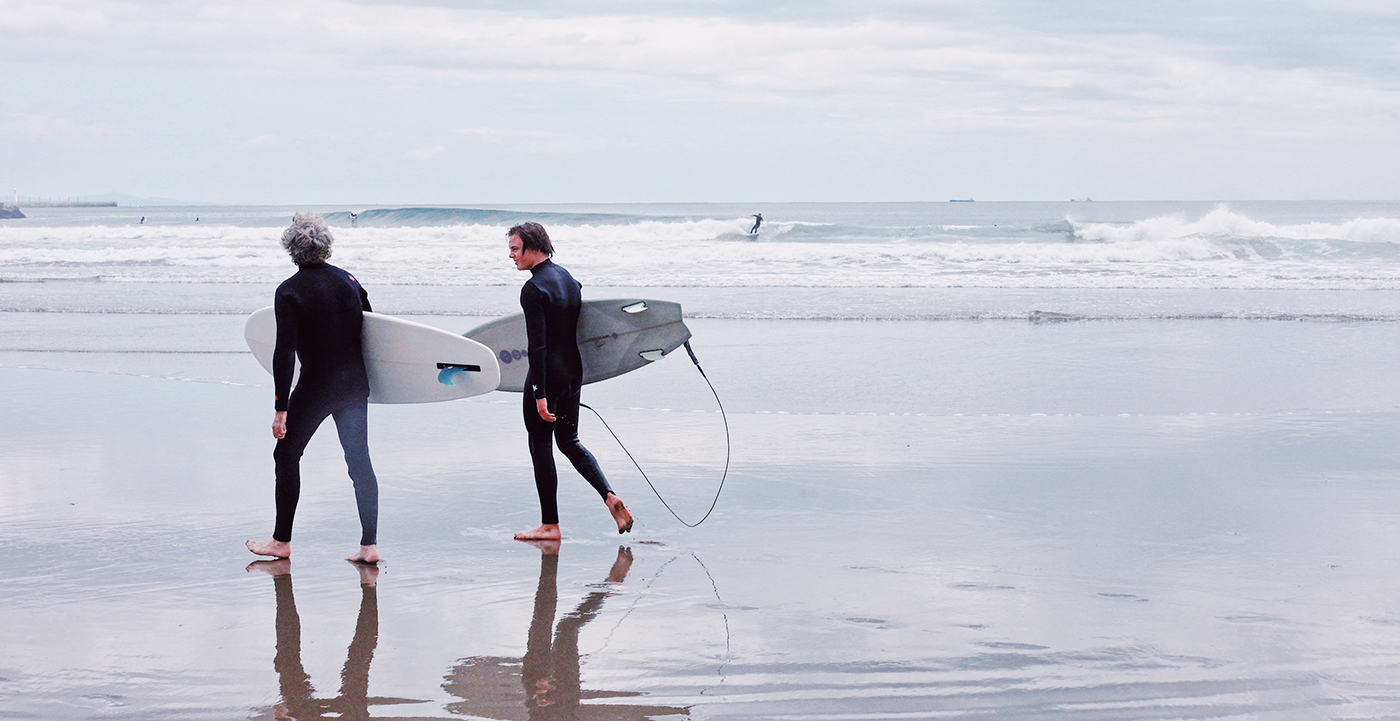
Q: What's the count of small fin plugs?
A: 2